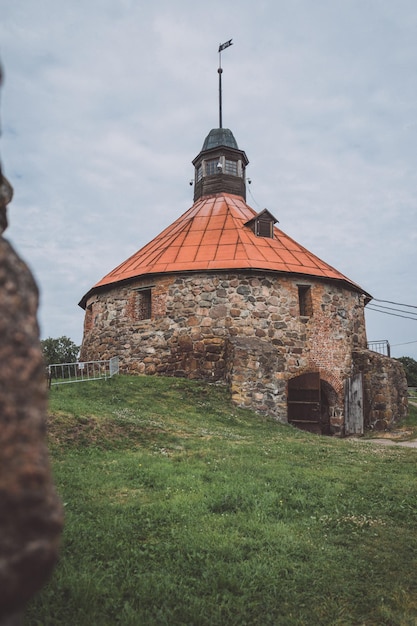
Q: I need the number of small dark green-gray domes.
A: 1